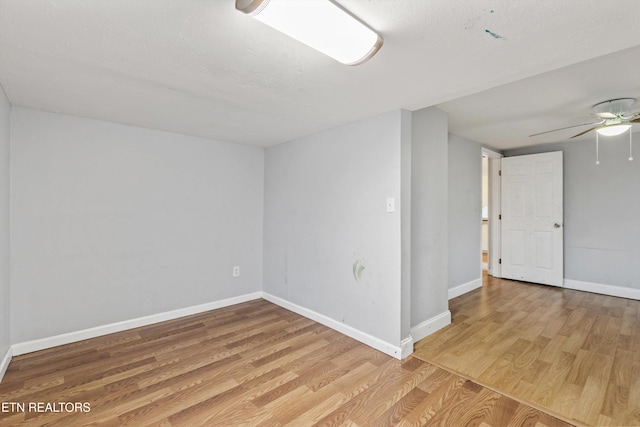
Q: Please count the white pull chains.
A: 2